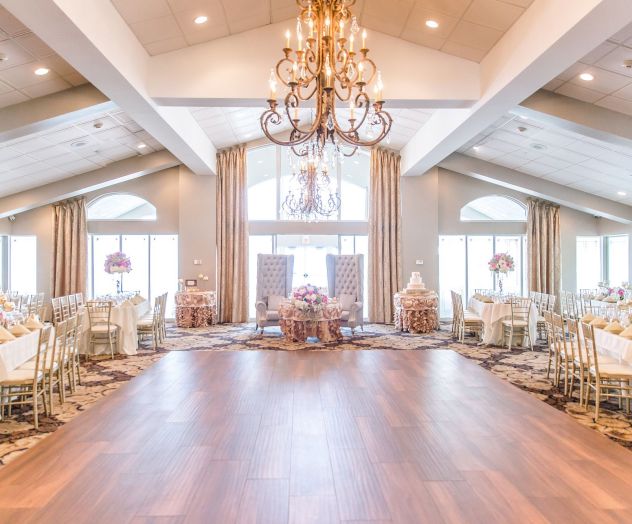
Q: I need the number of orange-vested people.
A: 0